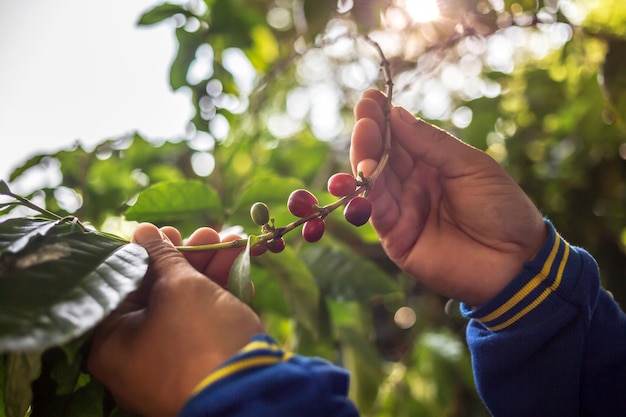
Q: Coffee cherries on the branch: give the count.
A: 7